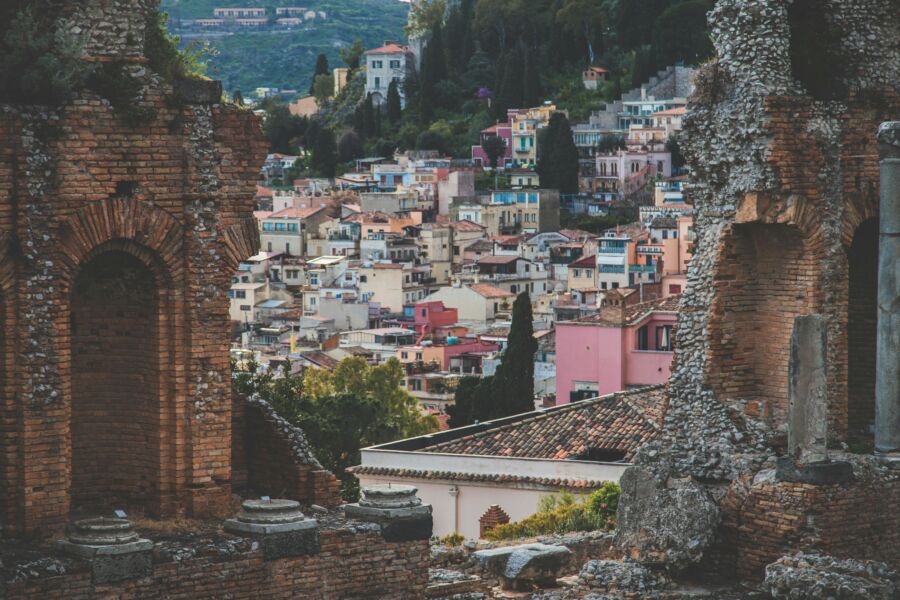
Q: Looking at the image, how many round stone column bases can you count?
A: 3